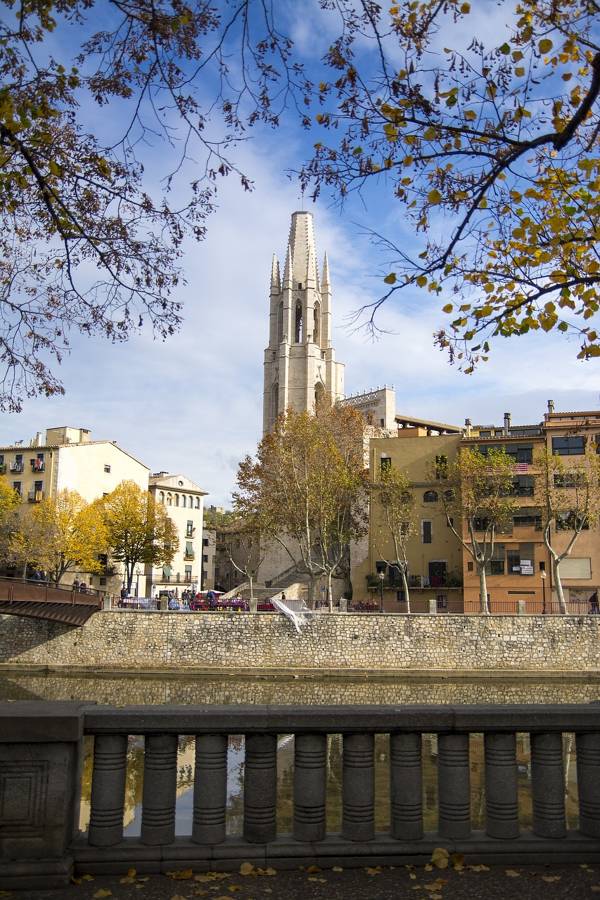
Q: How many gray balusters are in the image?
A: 11